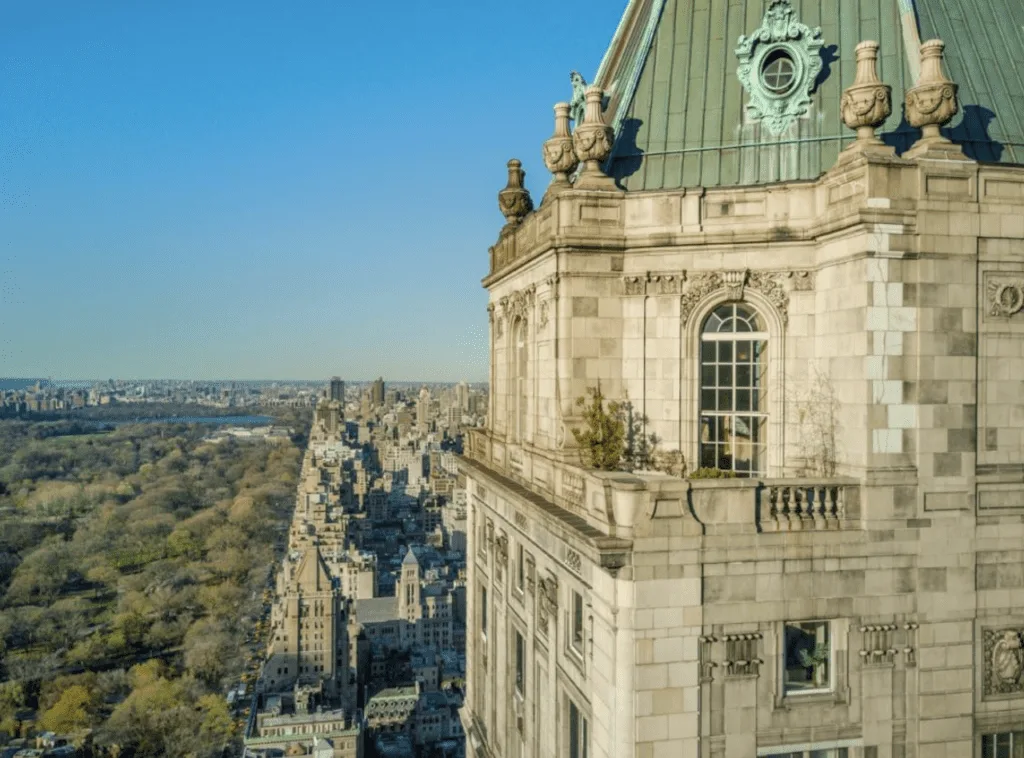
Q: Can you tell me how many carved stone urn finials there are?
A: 5